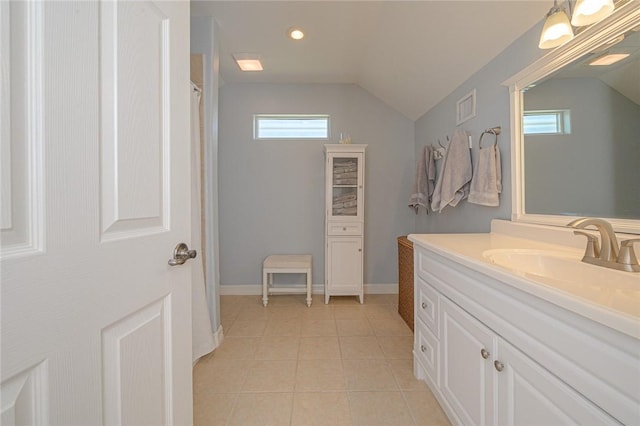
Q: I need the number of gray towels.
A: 3